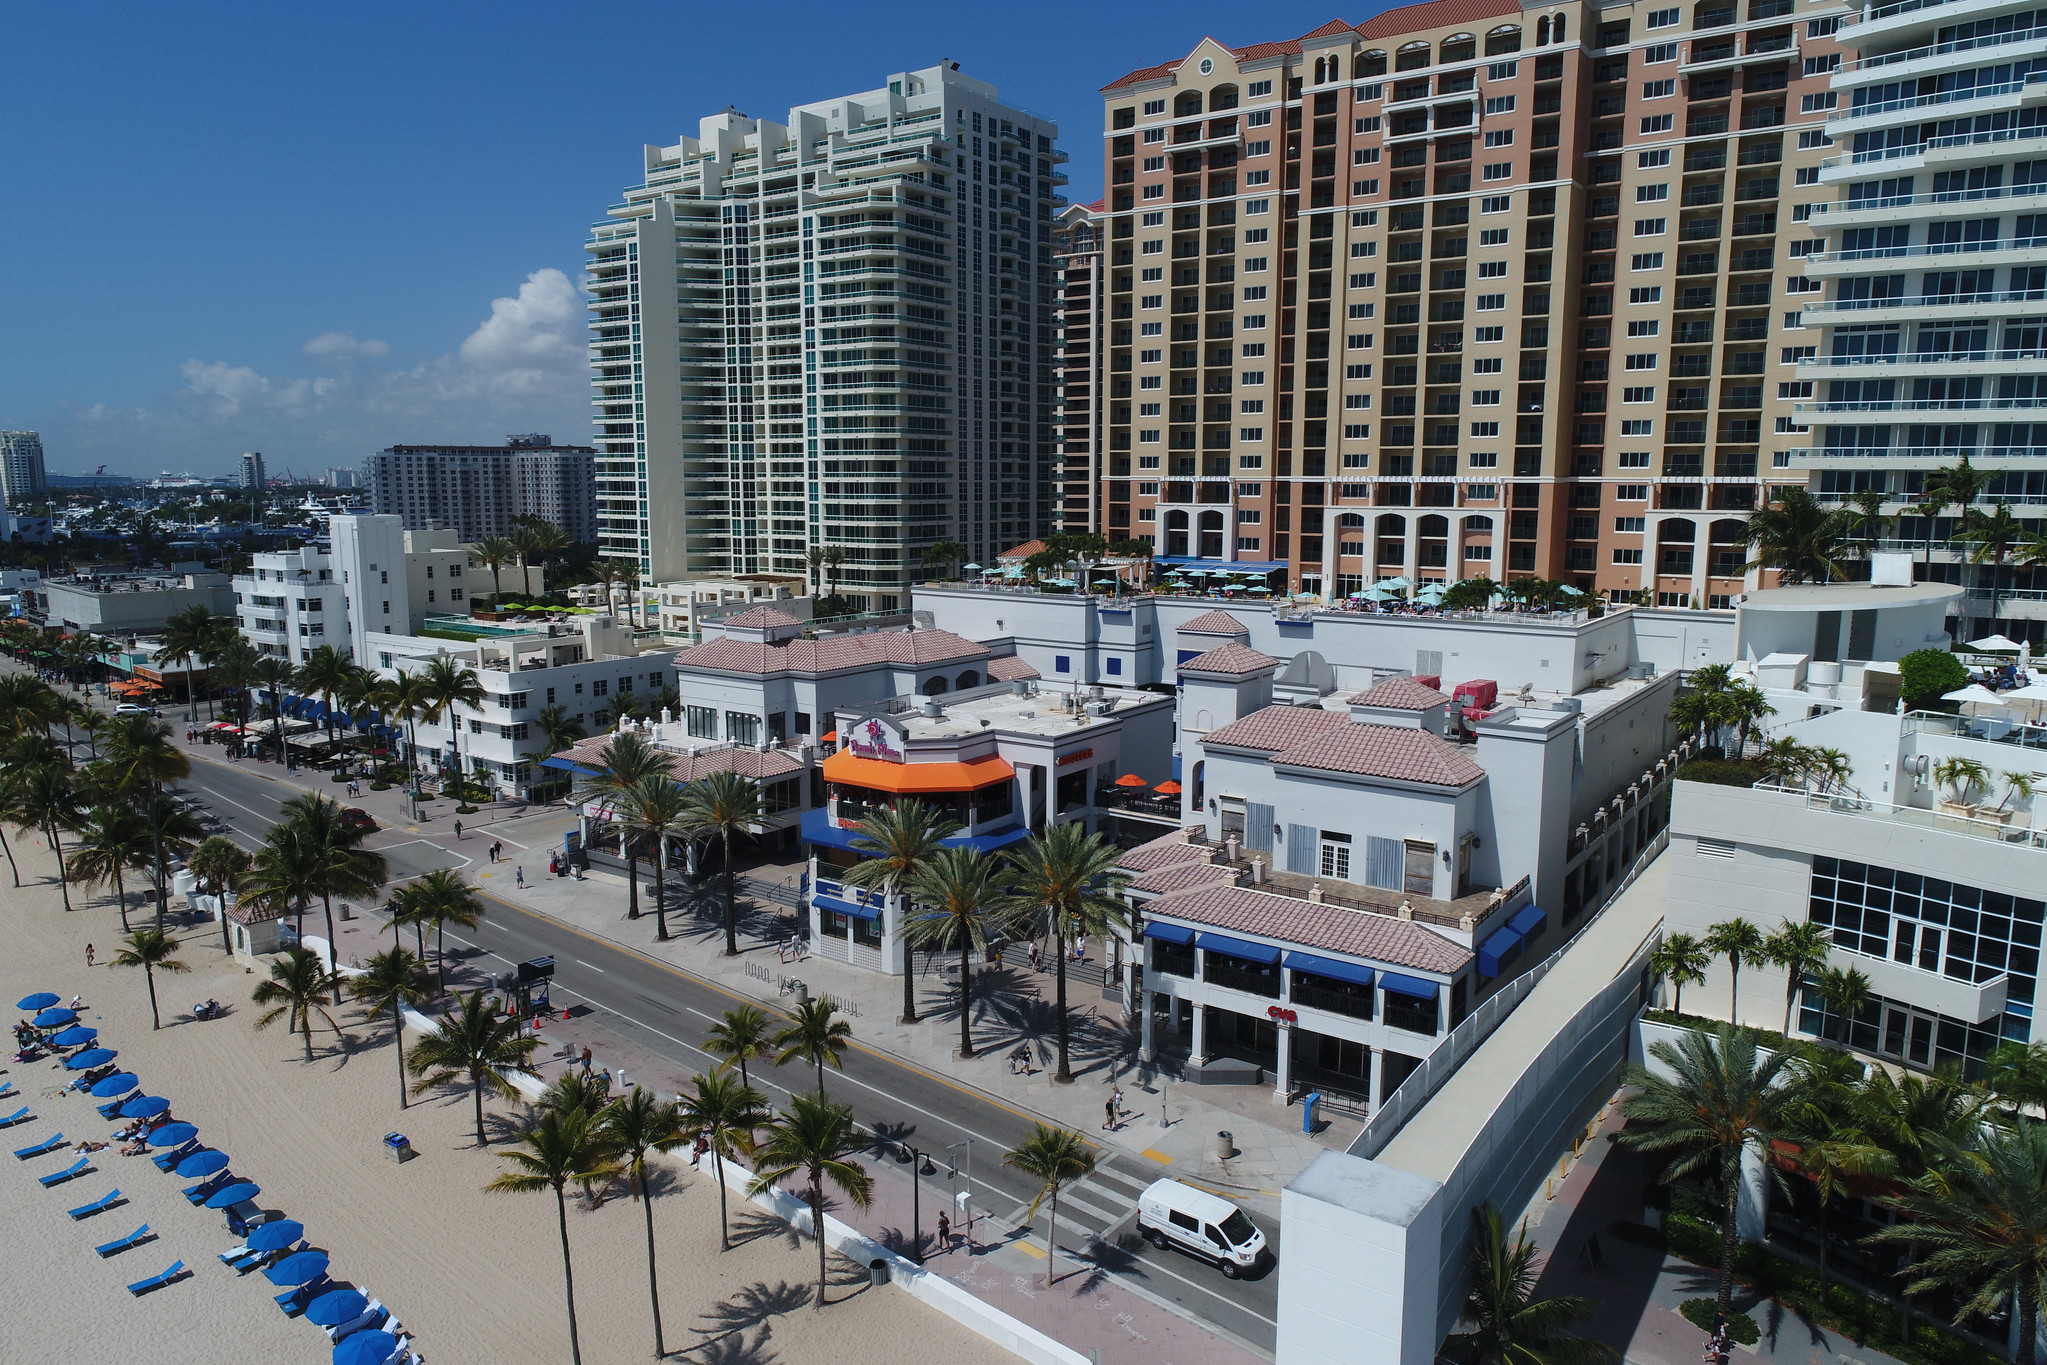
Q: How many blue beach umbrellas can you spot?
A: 13